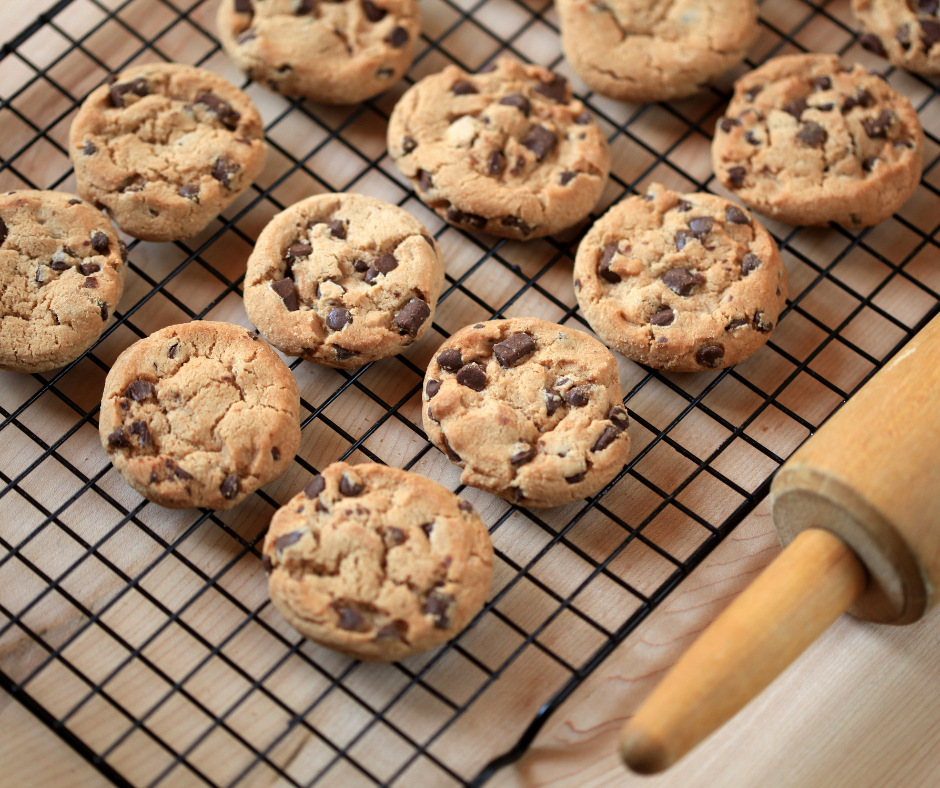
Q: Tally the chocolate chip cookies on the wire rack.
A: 12